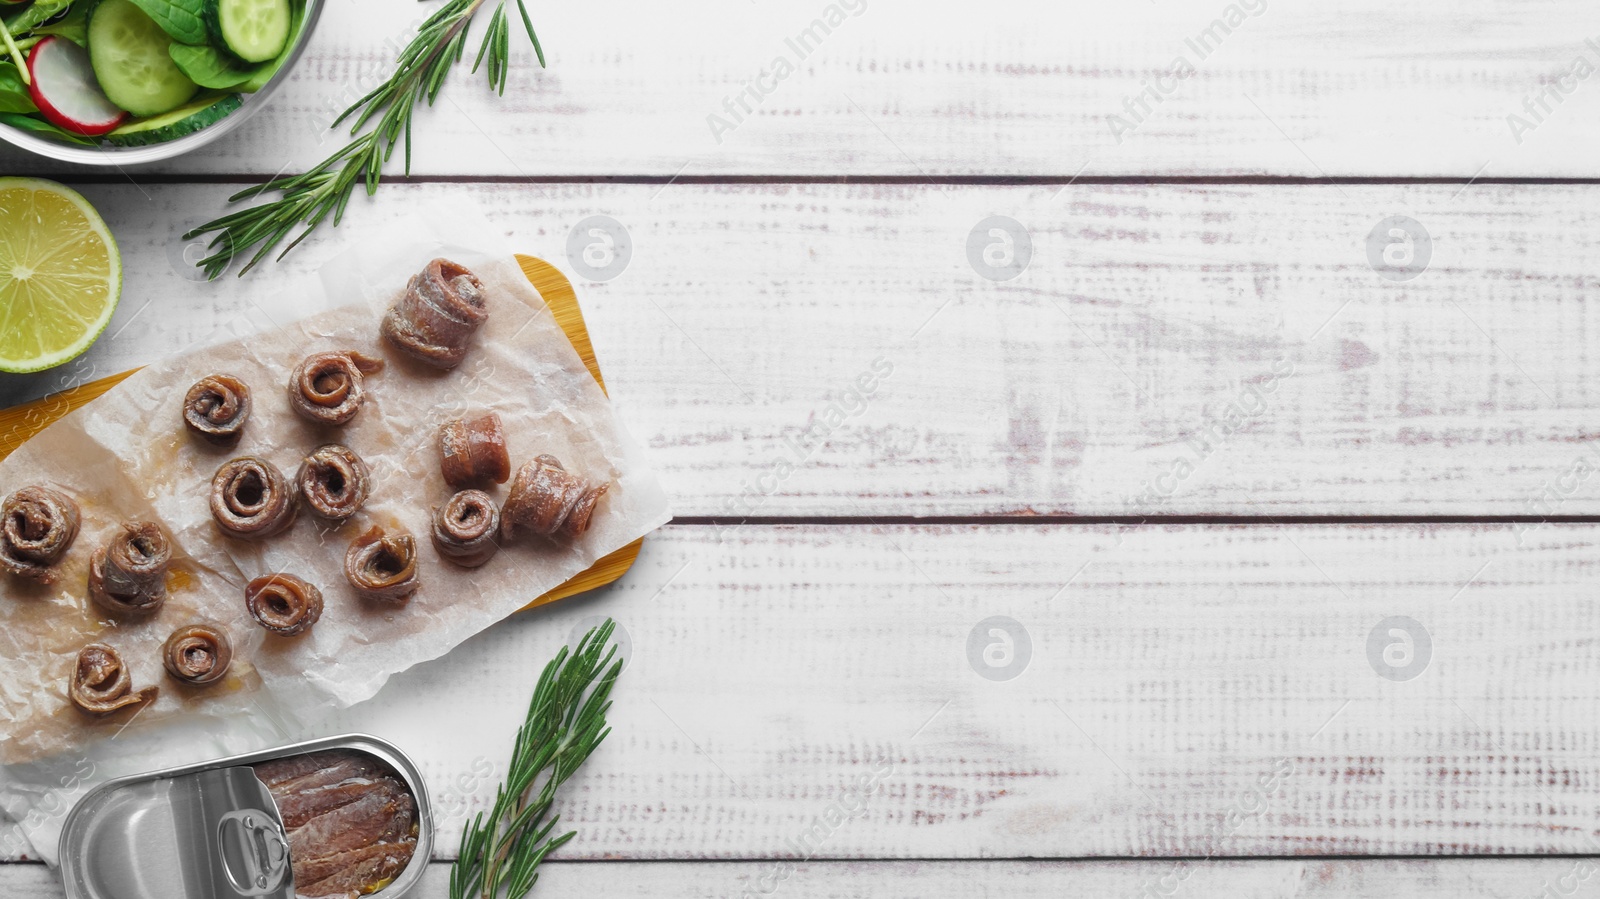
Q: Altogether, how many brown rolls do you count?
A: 14